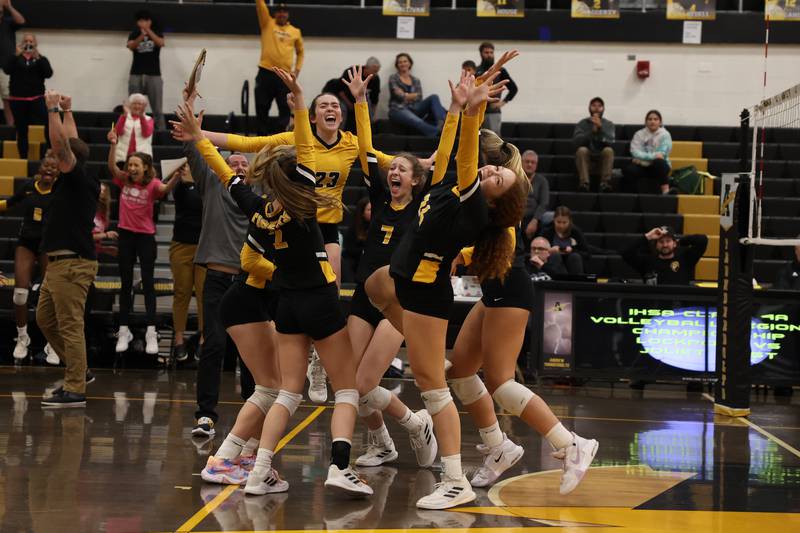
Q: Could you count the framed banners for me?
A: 5